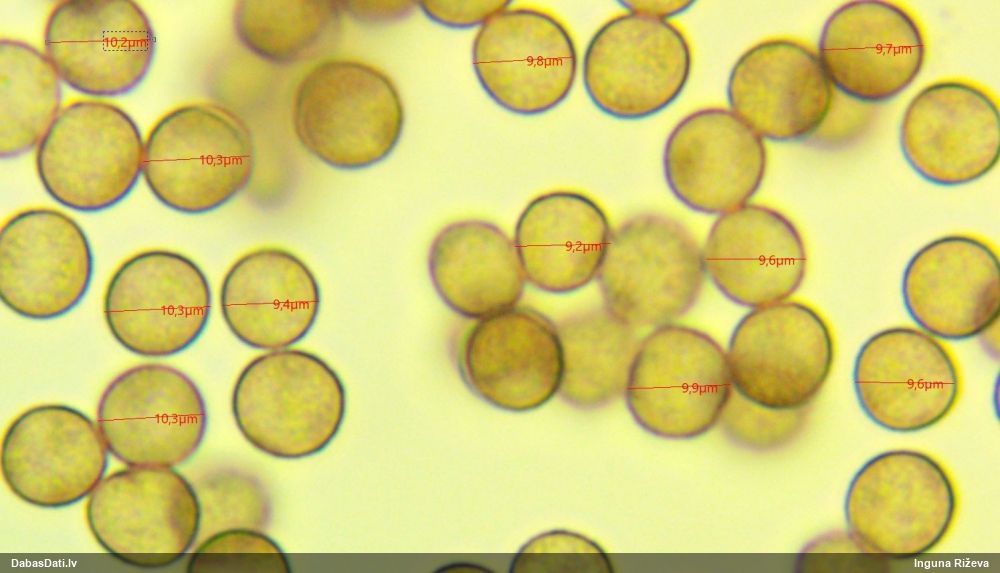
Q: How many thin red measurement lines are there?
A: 11